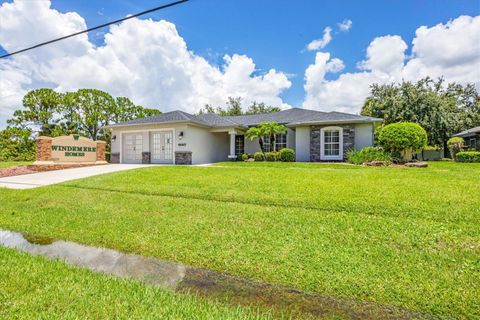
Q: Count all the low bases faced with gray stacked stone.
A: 3